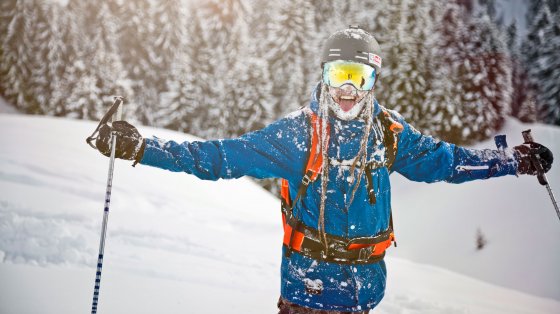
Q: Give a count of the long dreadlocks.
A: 4